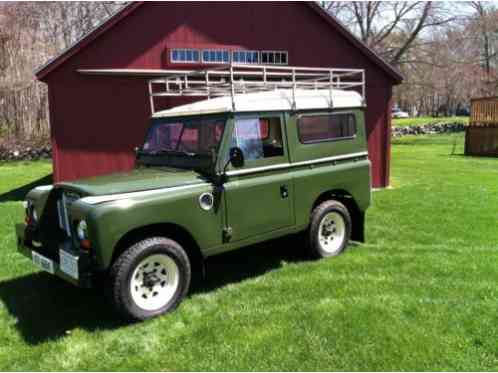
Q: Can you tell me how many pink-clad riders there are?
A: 0